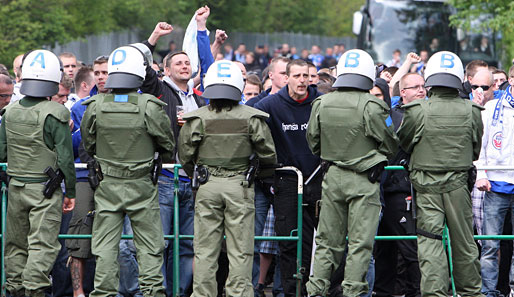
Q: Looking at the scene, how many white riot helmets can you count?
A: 5